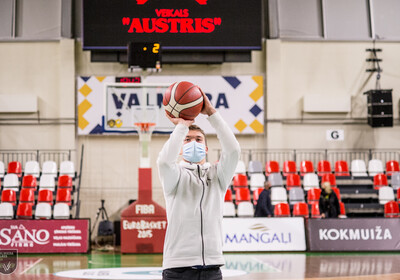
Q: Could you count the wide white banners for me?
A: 2